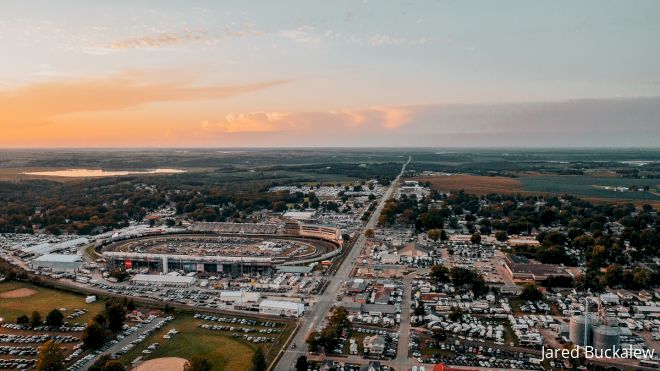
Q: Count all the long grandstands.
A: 2